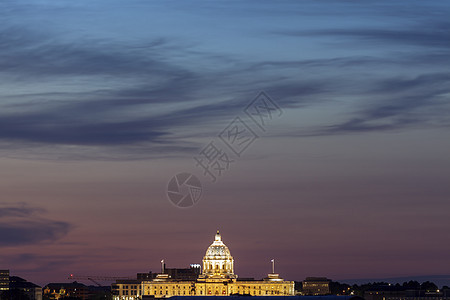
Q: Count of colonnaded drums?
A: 1